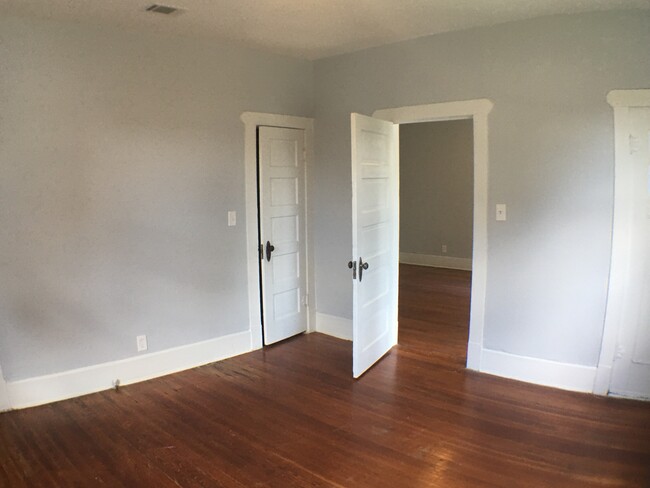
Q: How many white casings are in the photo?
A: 3